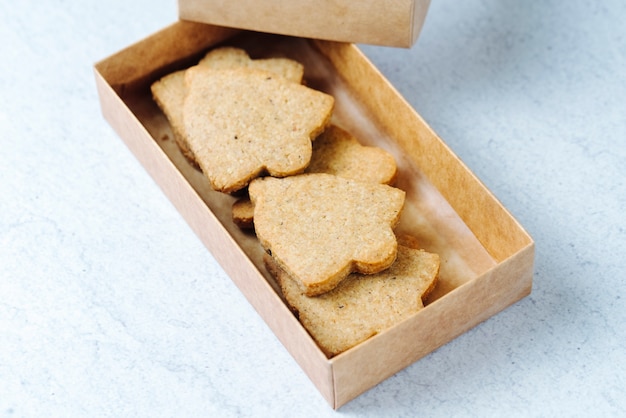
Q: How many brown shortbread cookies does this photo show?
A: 5